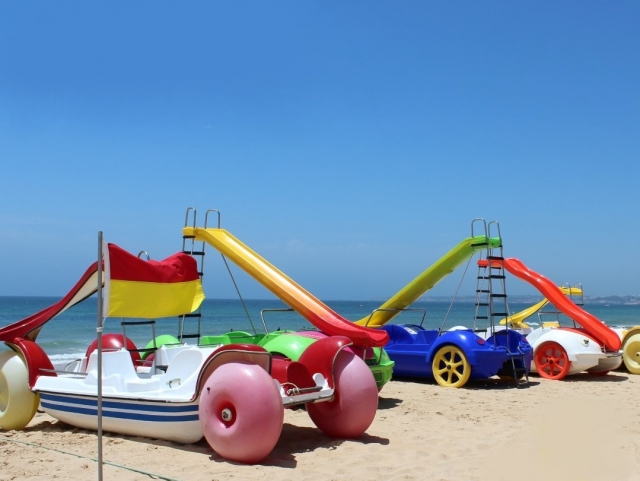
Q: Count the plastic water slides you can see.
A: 5